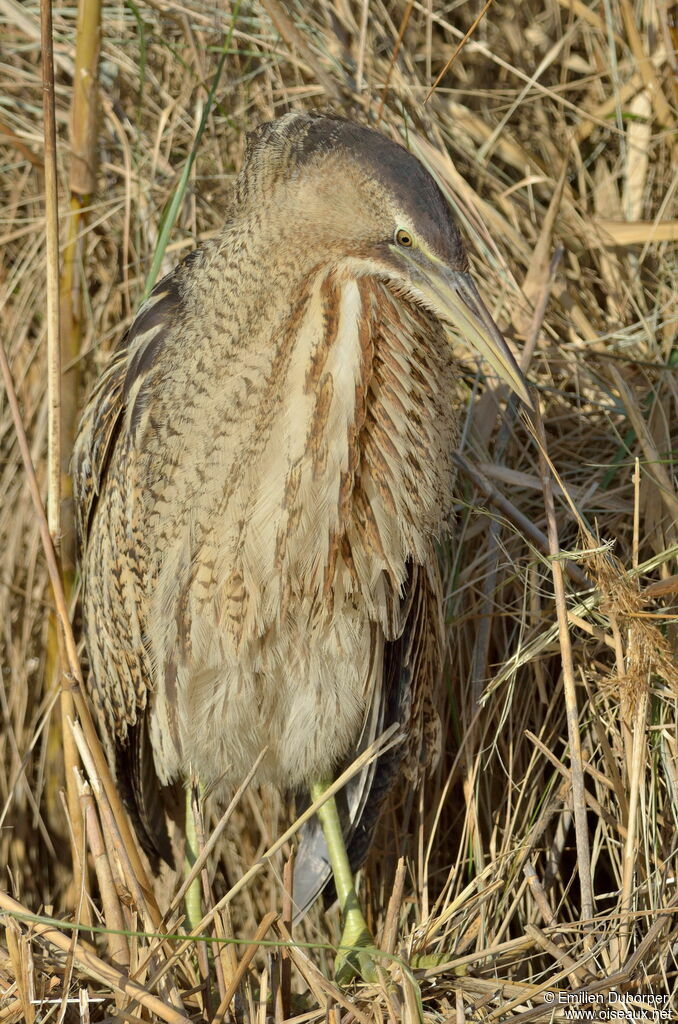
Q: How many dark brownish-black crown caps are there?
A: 1